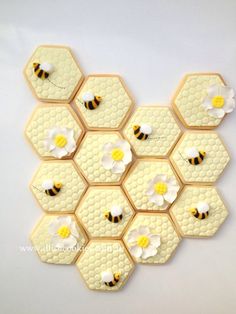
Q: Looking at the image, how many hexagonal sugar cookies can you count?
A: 14